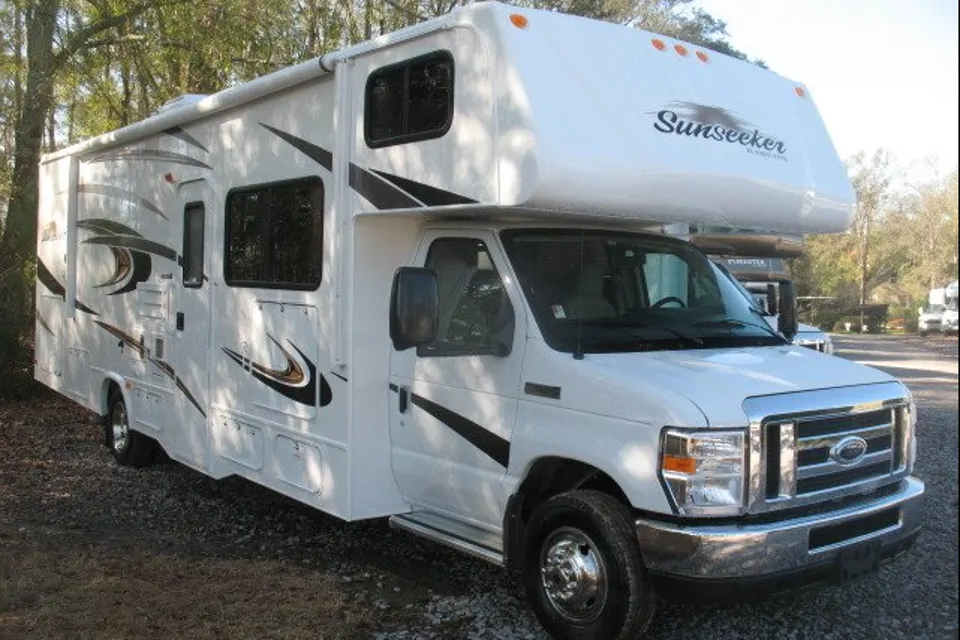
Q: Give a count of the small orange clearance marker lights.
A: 5